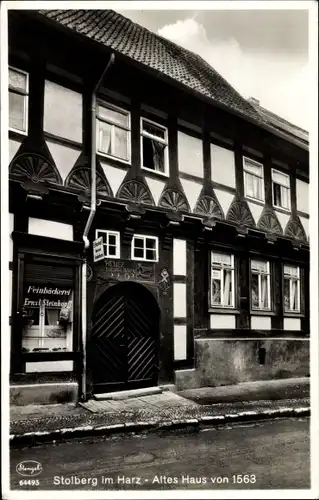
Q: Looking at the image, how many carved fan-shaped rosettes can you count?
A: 8